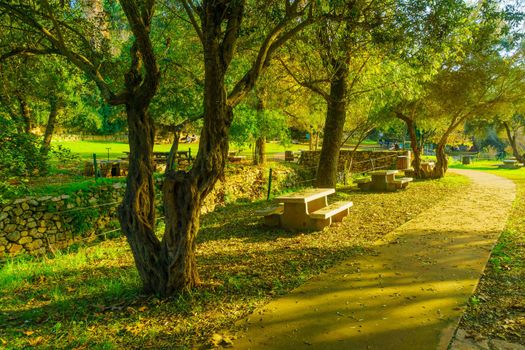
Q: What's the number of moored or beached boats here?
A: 0